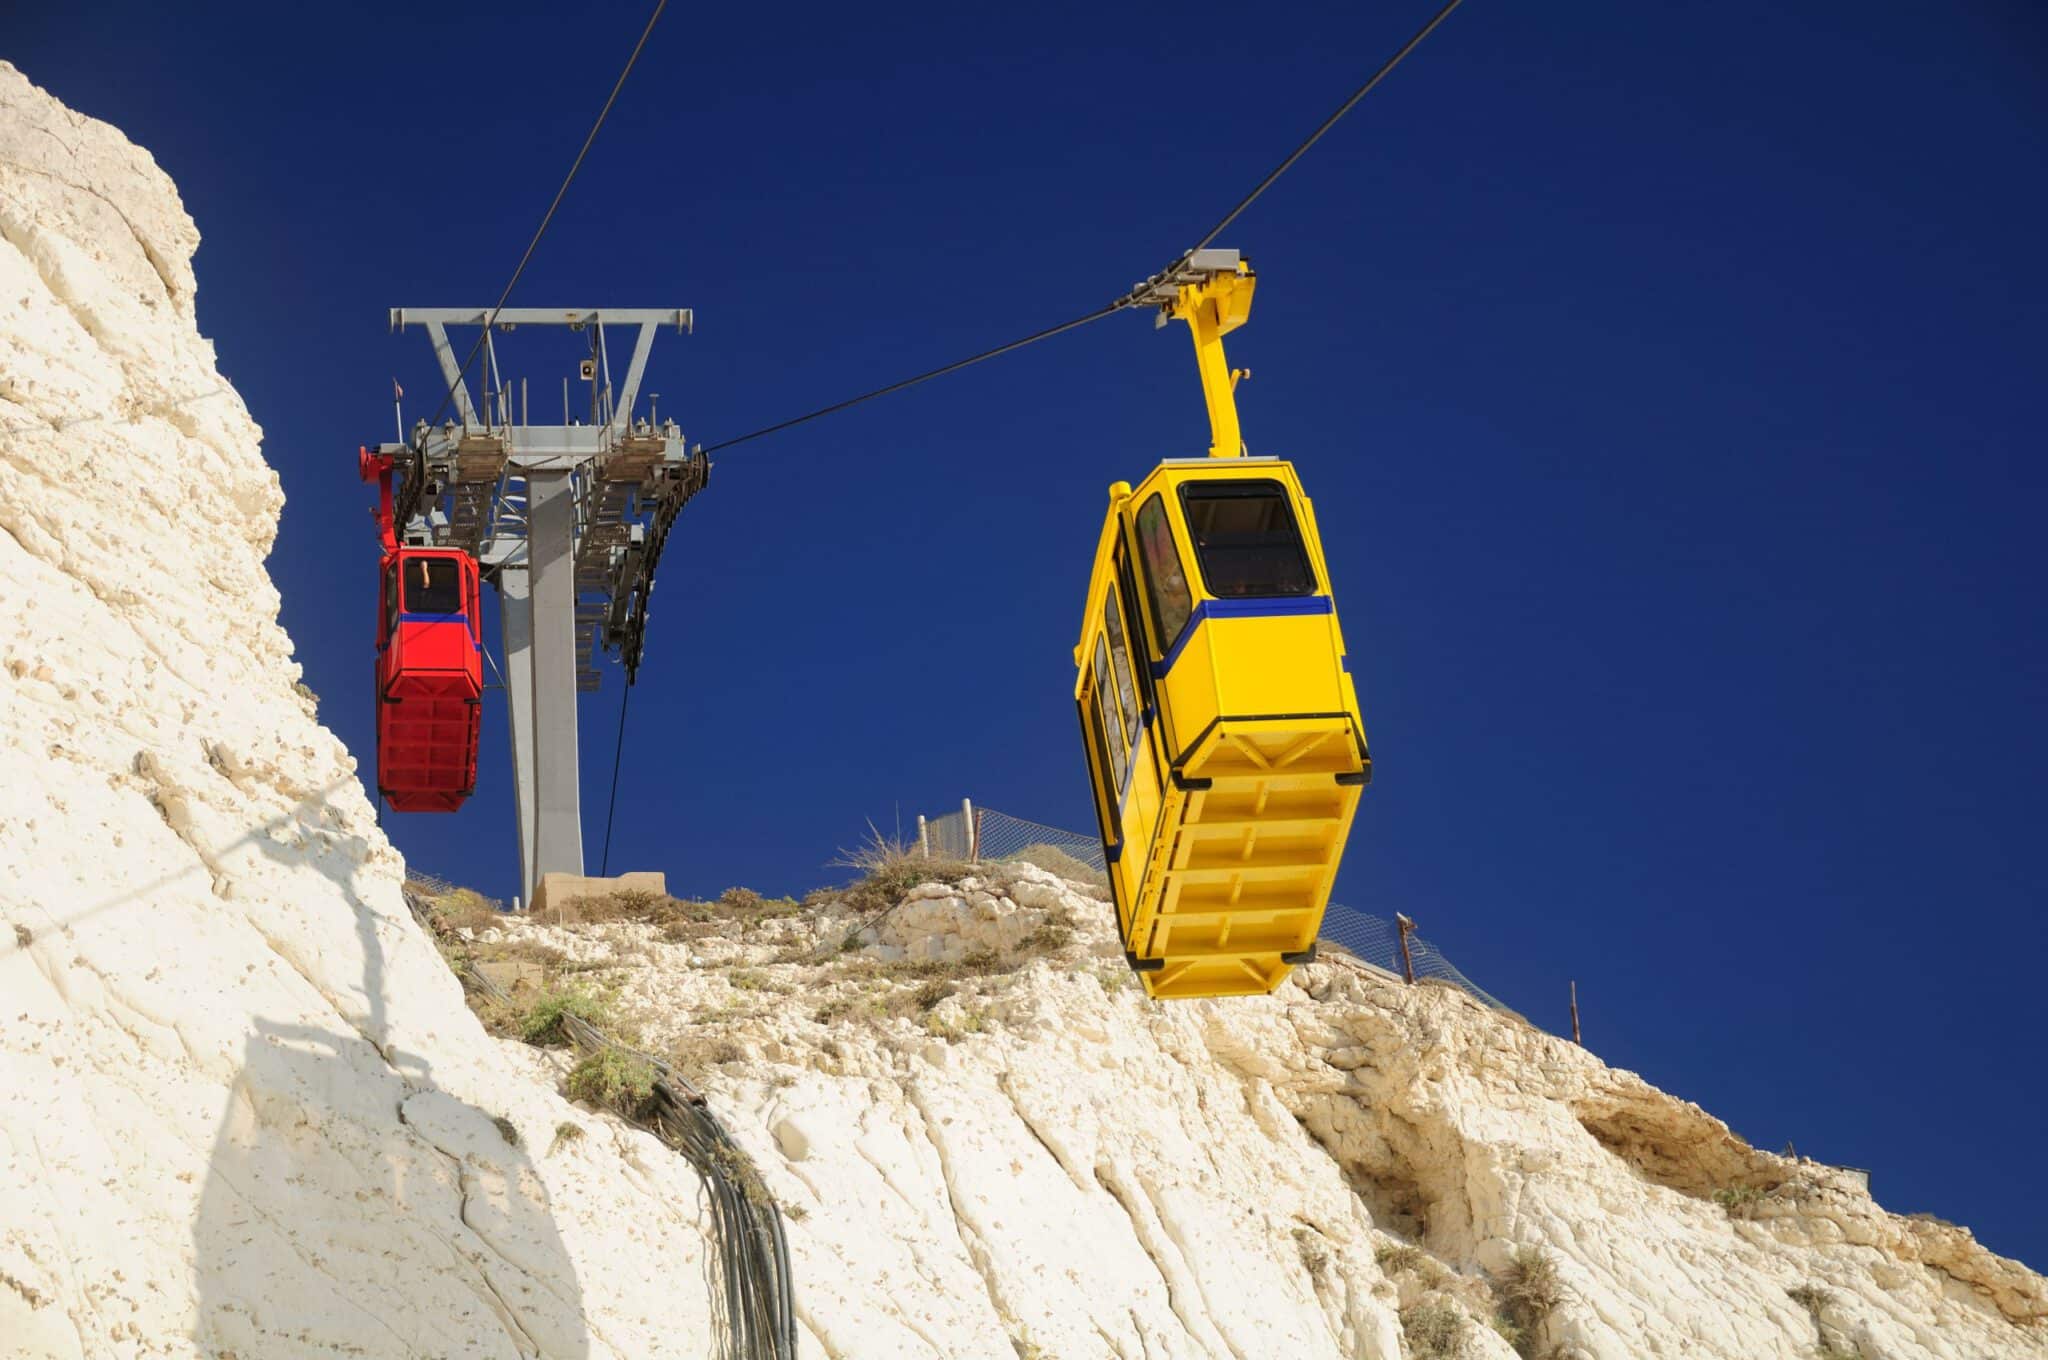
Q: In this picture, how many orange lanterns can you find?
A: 0